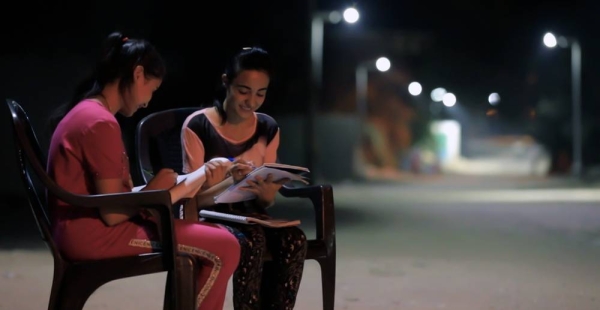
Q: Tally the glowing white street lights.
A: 7